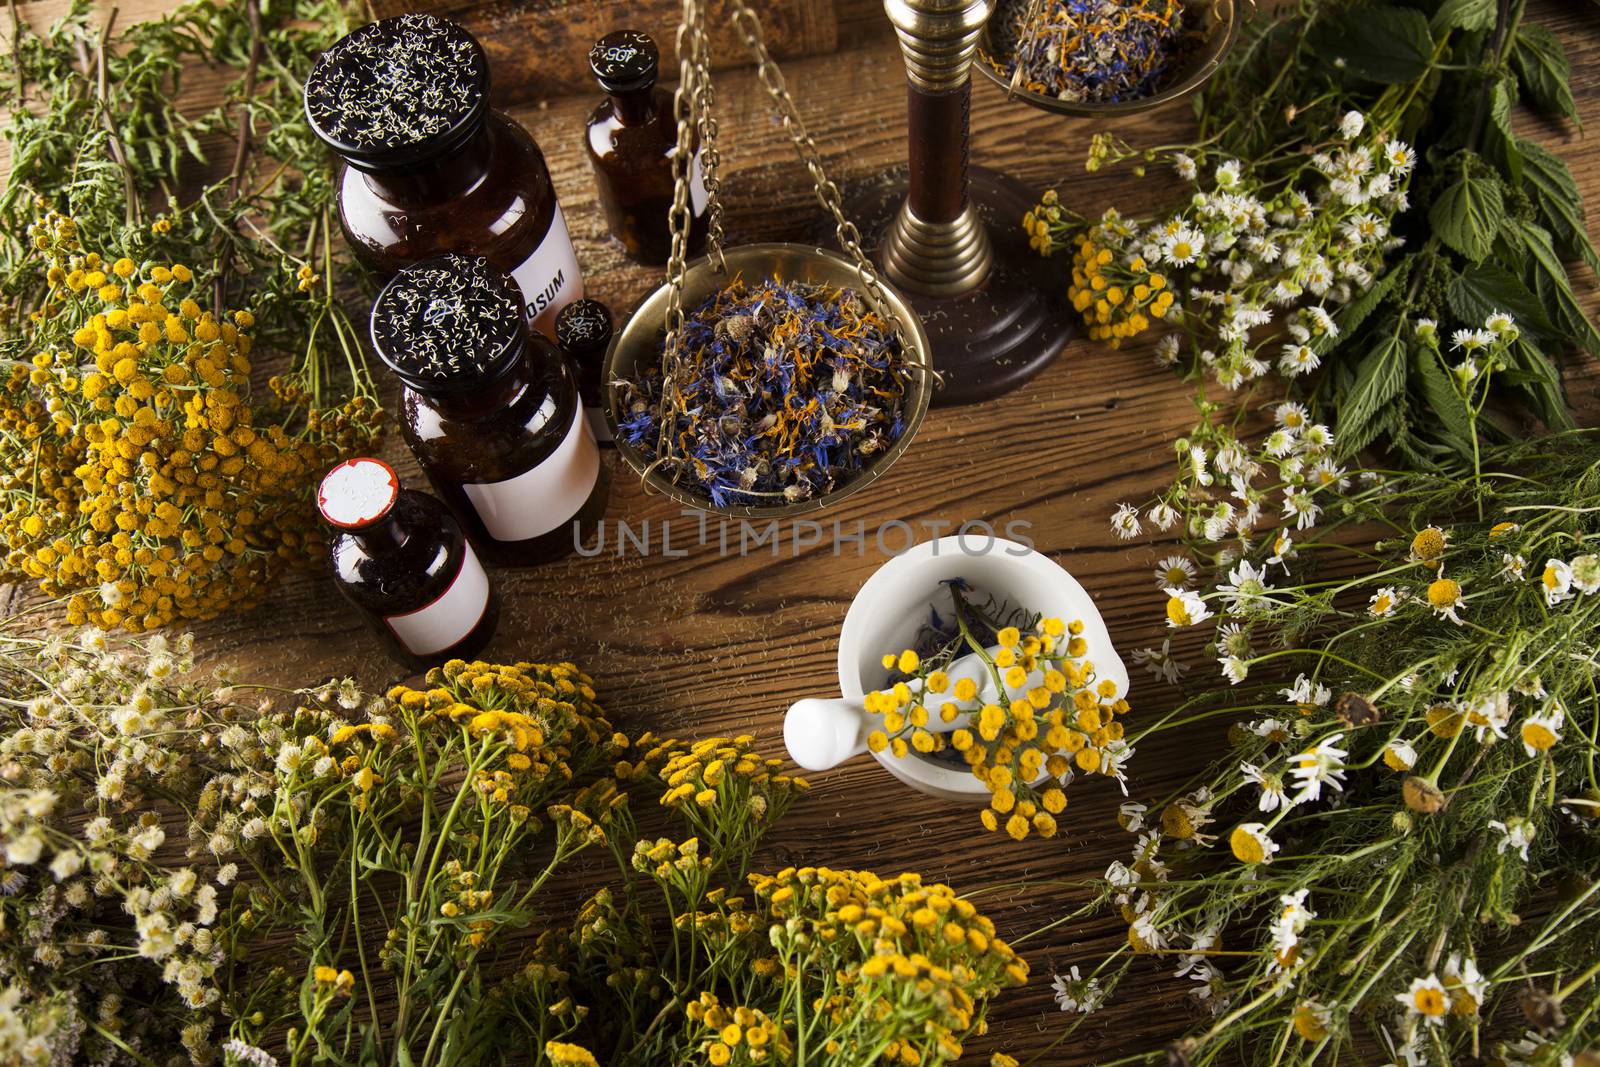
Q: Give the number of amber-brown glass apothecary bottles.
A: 5